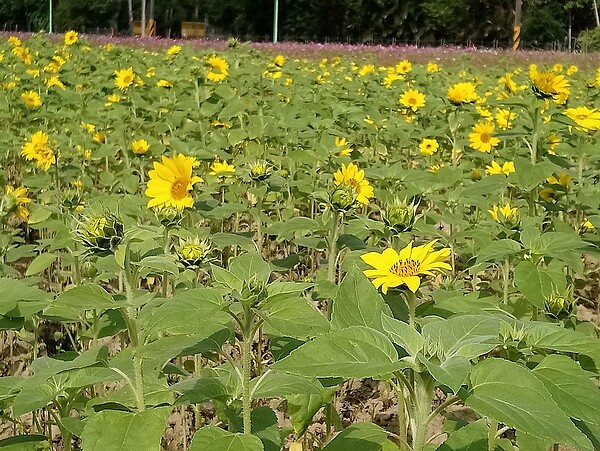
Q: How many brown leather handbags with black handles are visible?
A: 0